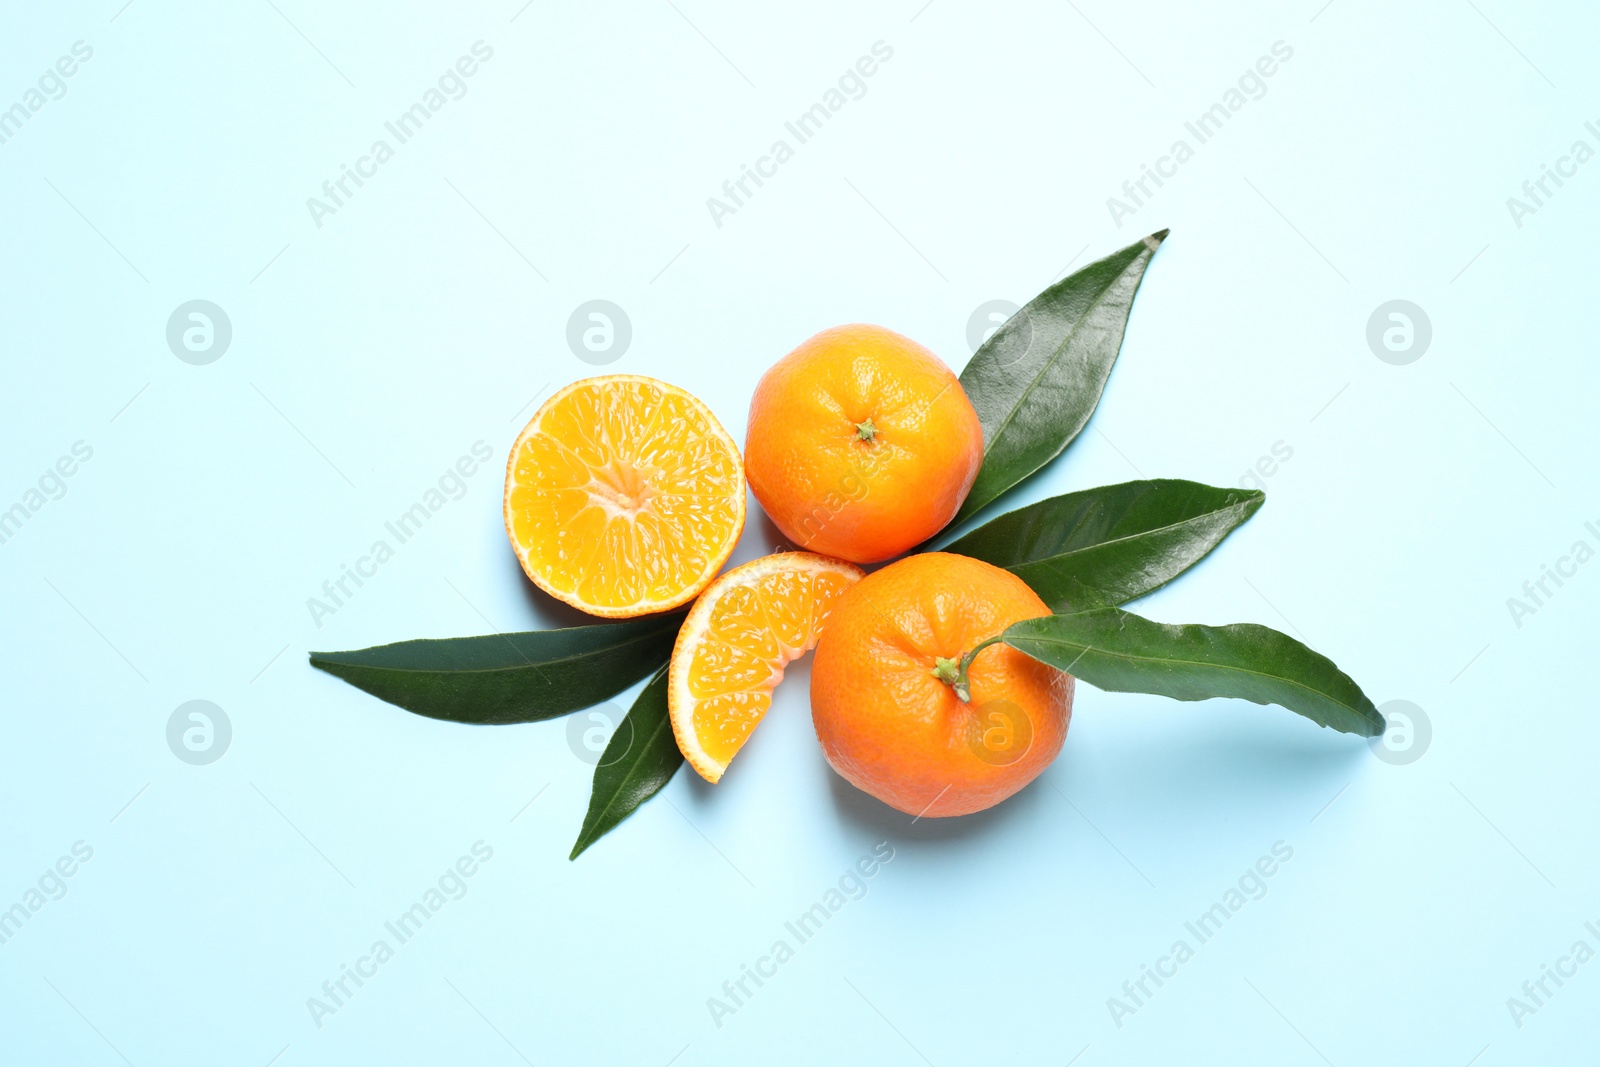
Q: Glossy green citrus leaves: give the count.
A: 5